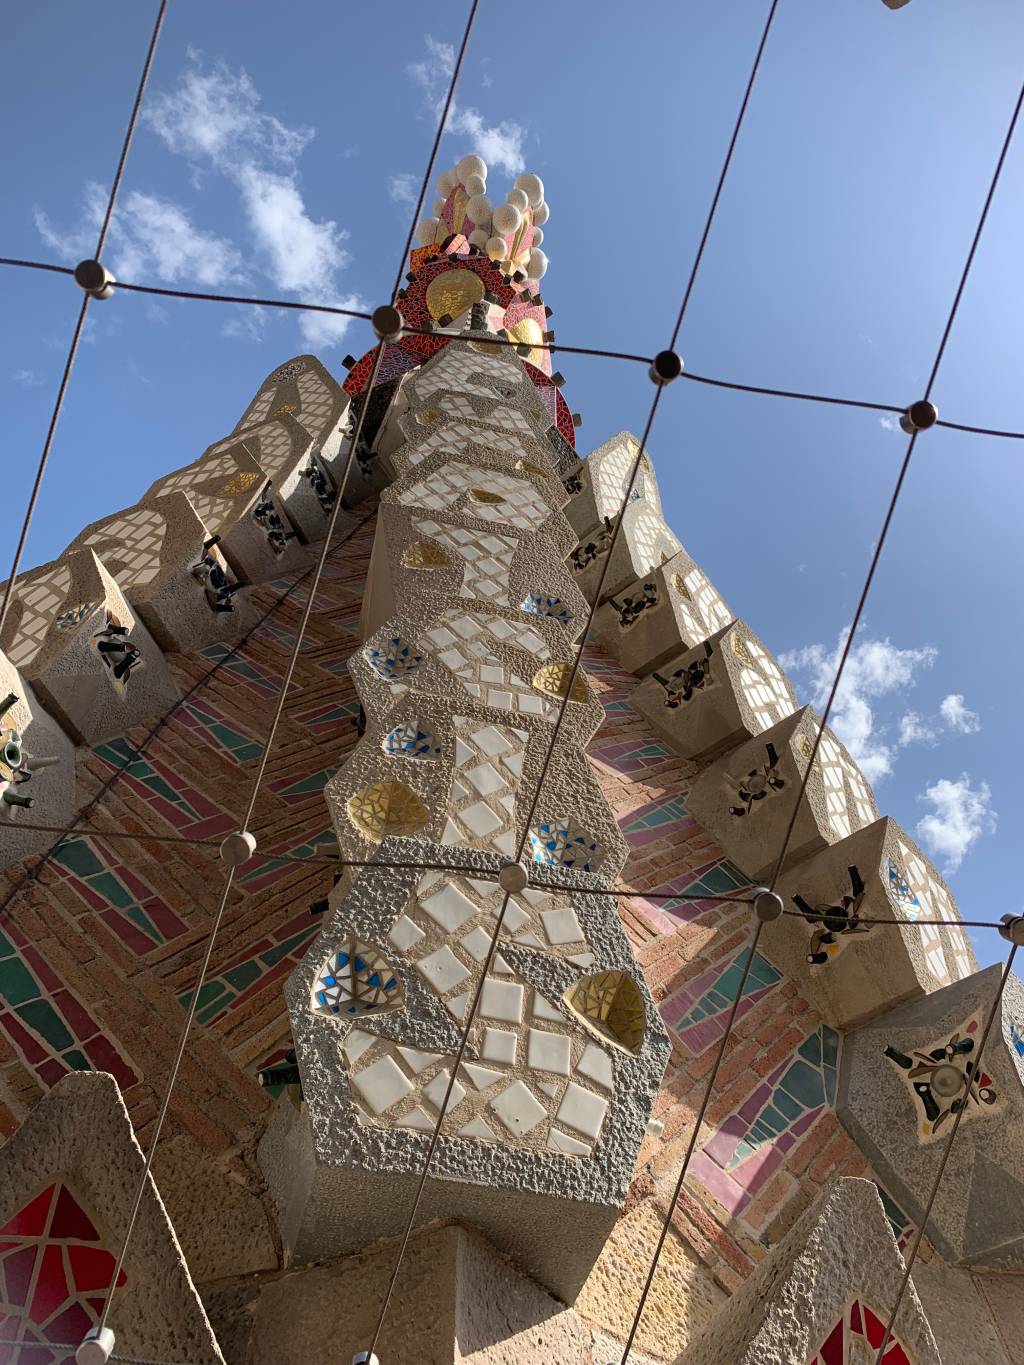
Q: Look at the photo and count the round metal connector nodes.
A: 10